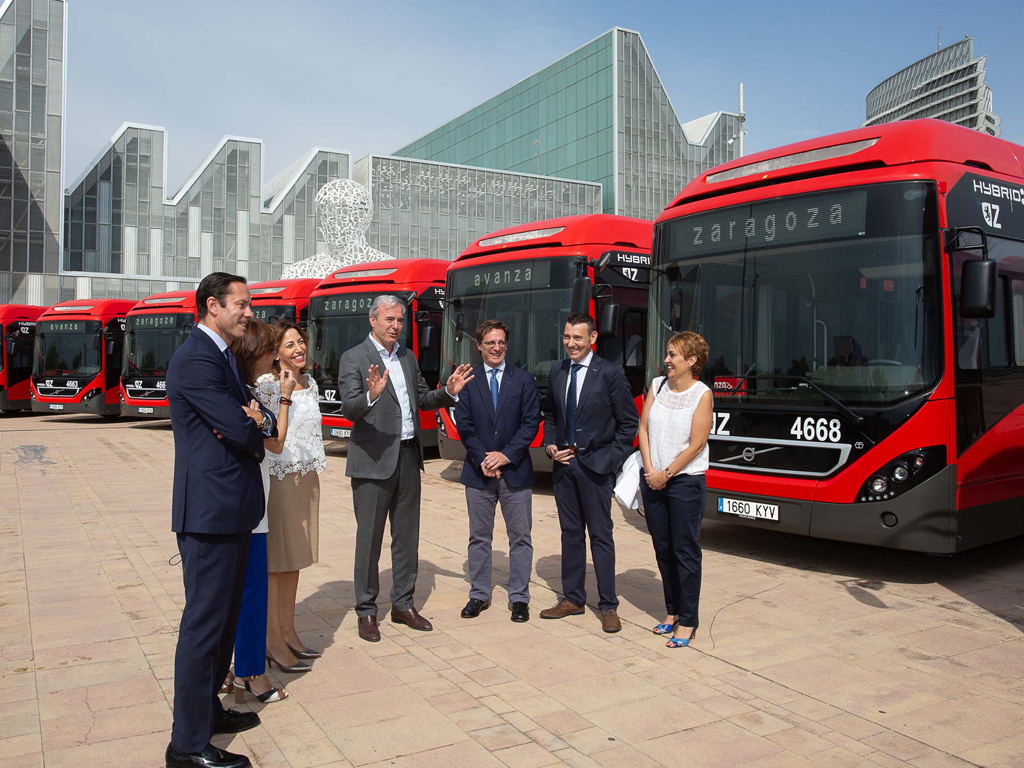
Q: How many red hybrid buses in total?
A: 7